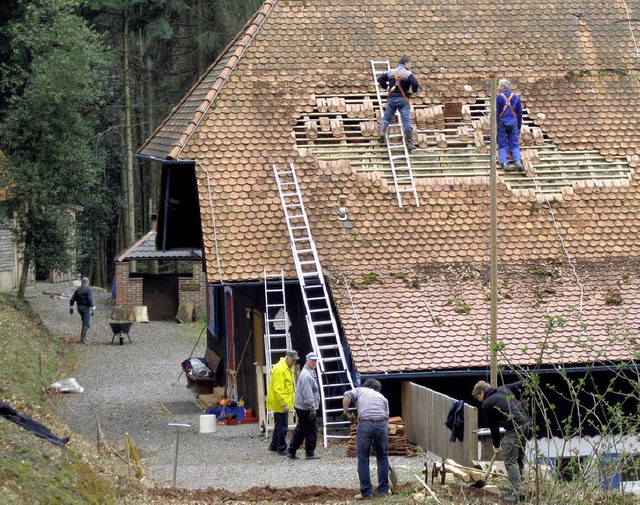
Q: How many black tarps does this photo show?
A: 1